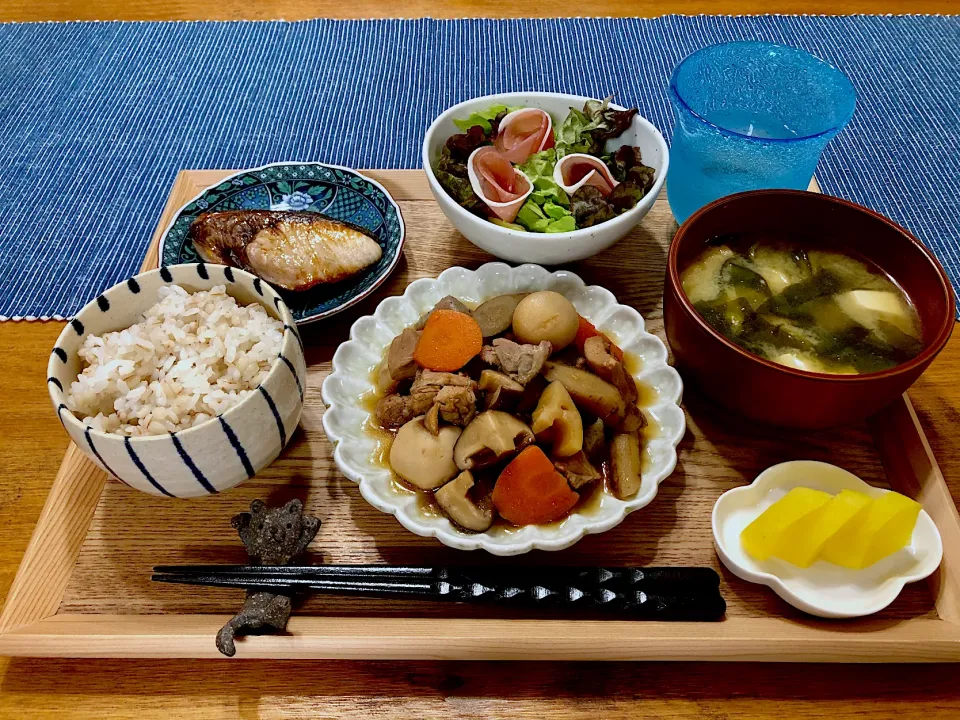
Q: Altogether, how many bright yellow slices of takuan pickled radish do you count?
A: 3